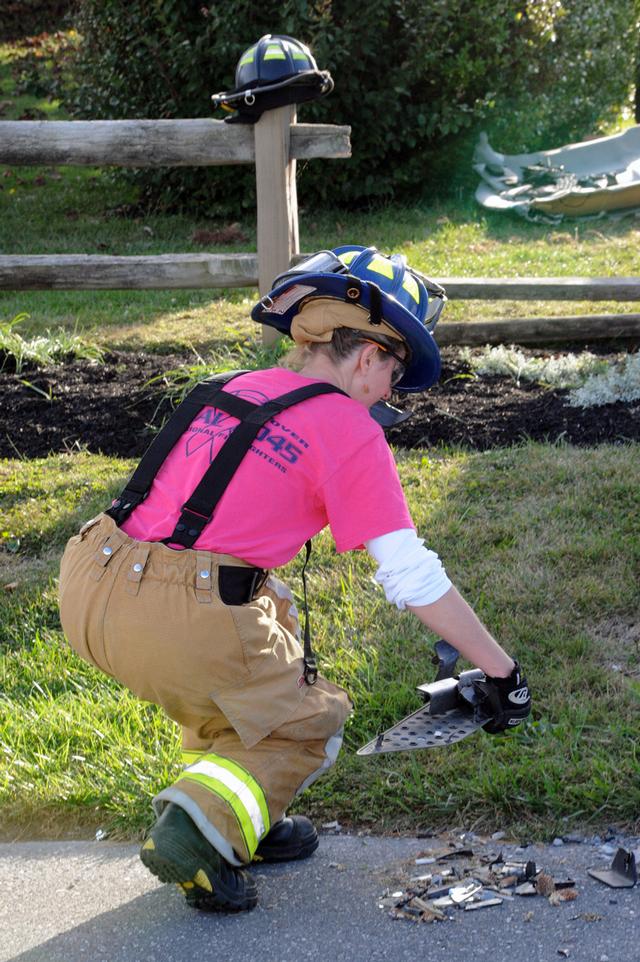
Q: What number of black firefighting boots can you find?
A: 2